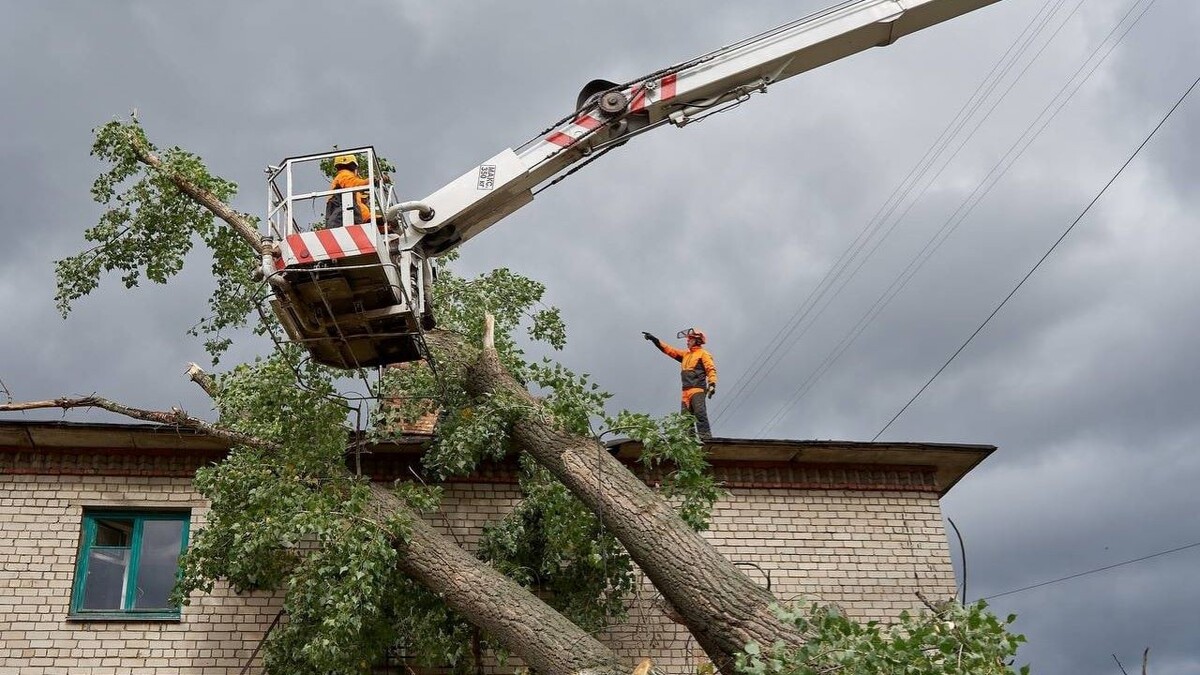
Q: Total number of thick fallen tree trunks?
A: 2